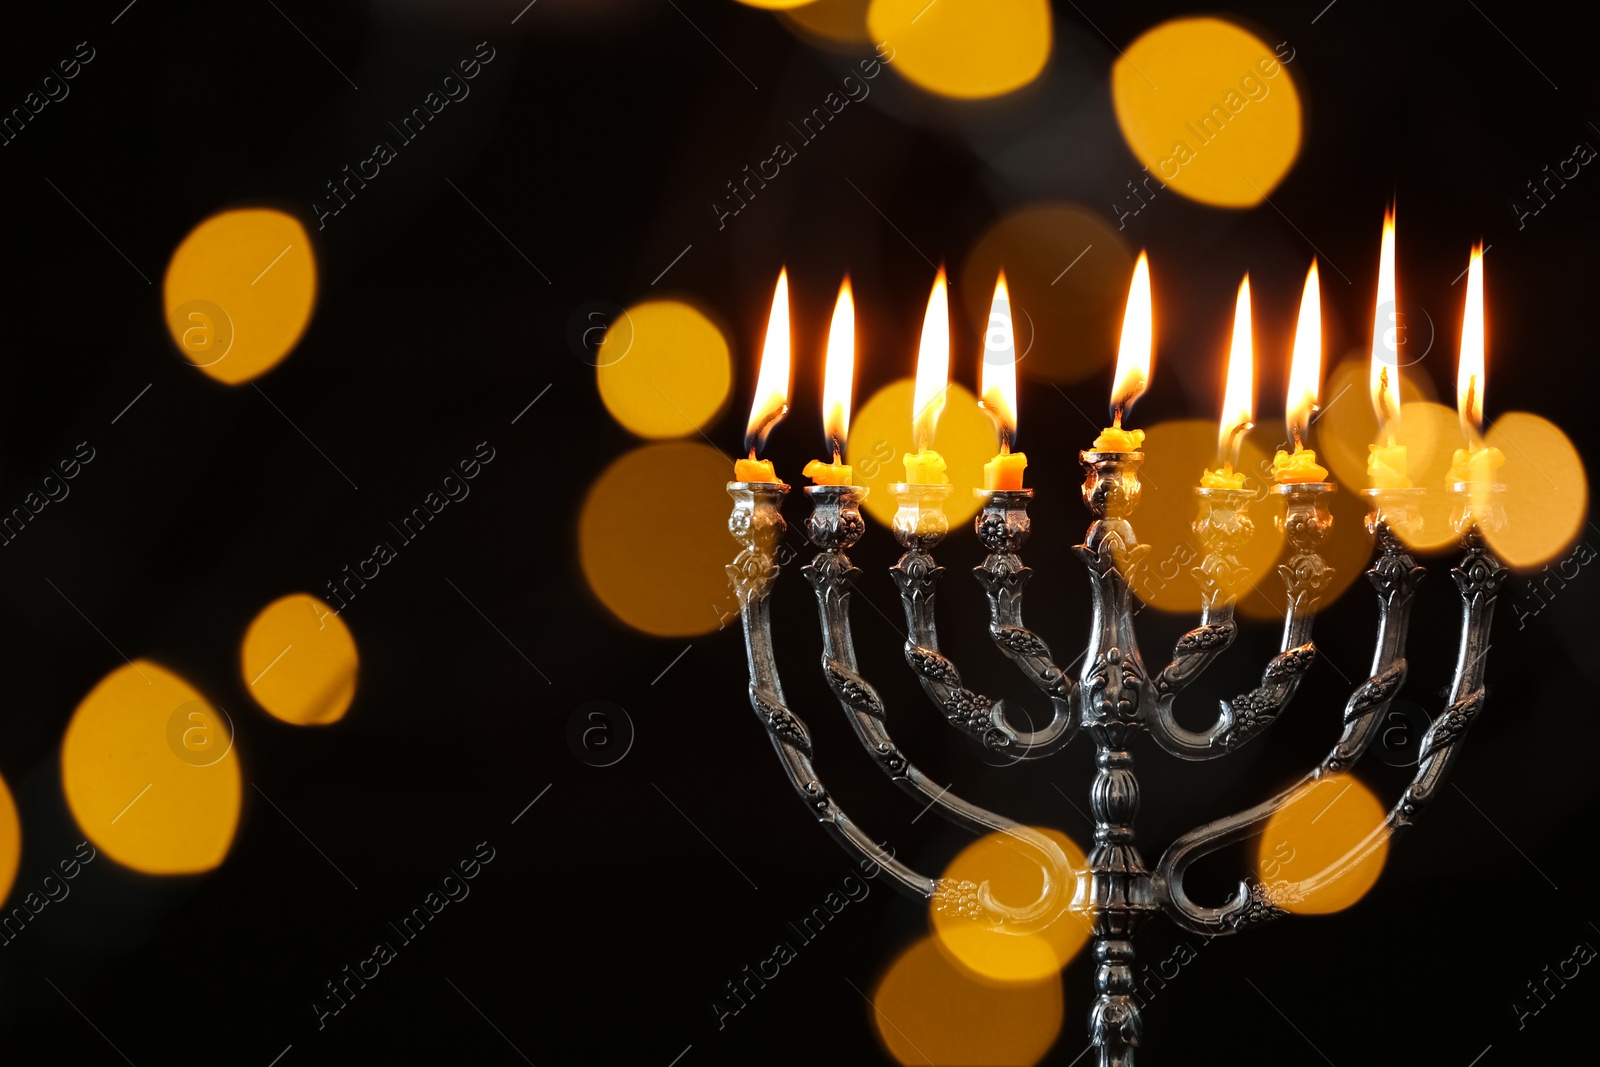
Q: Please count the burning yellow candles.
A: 9